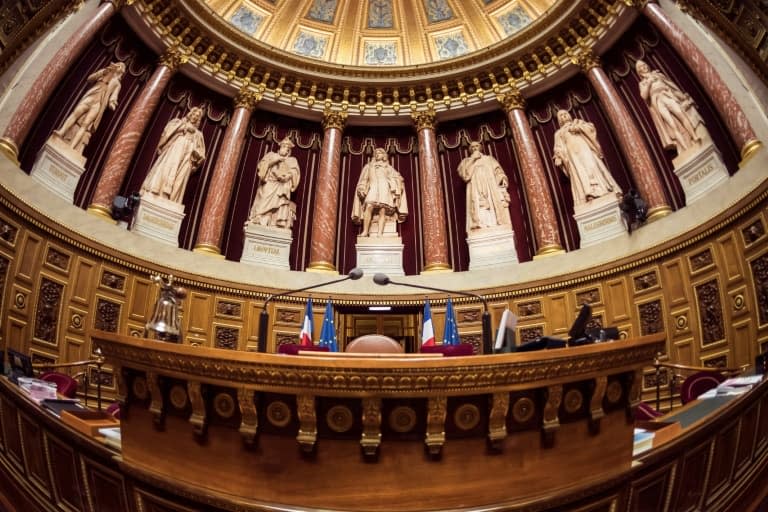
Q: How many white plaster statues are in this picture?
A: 7